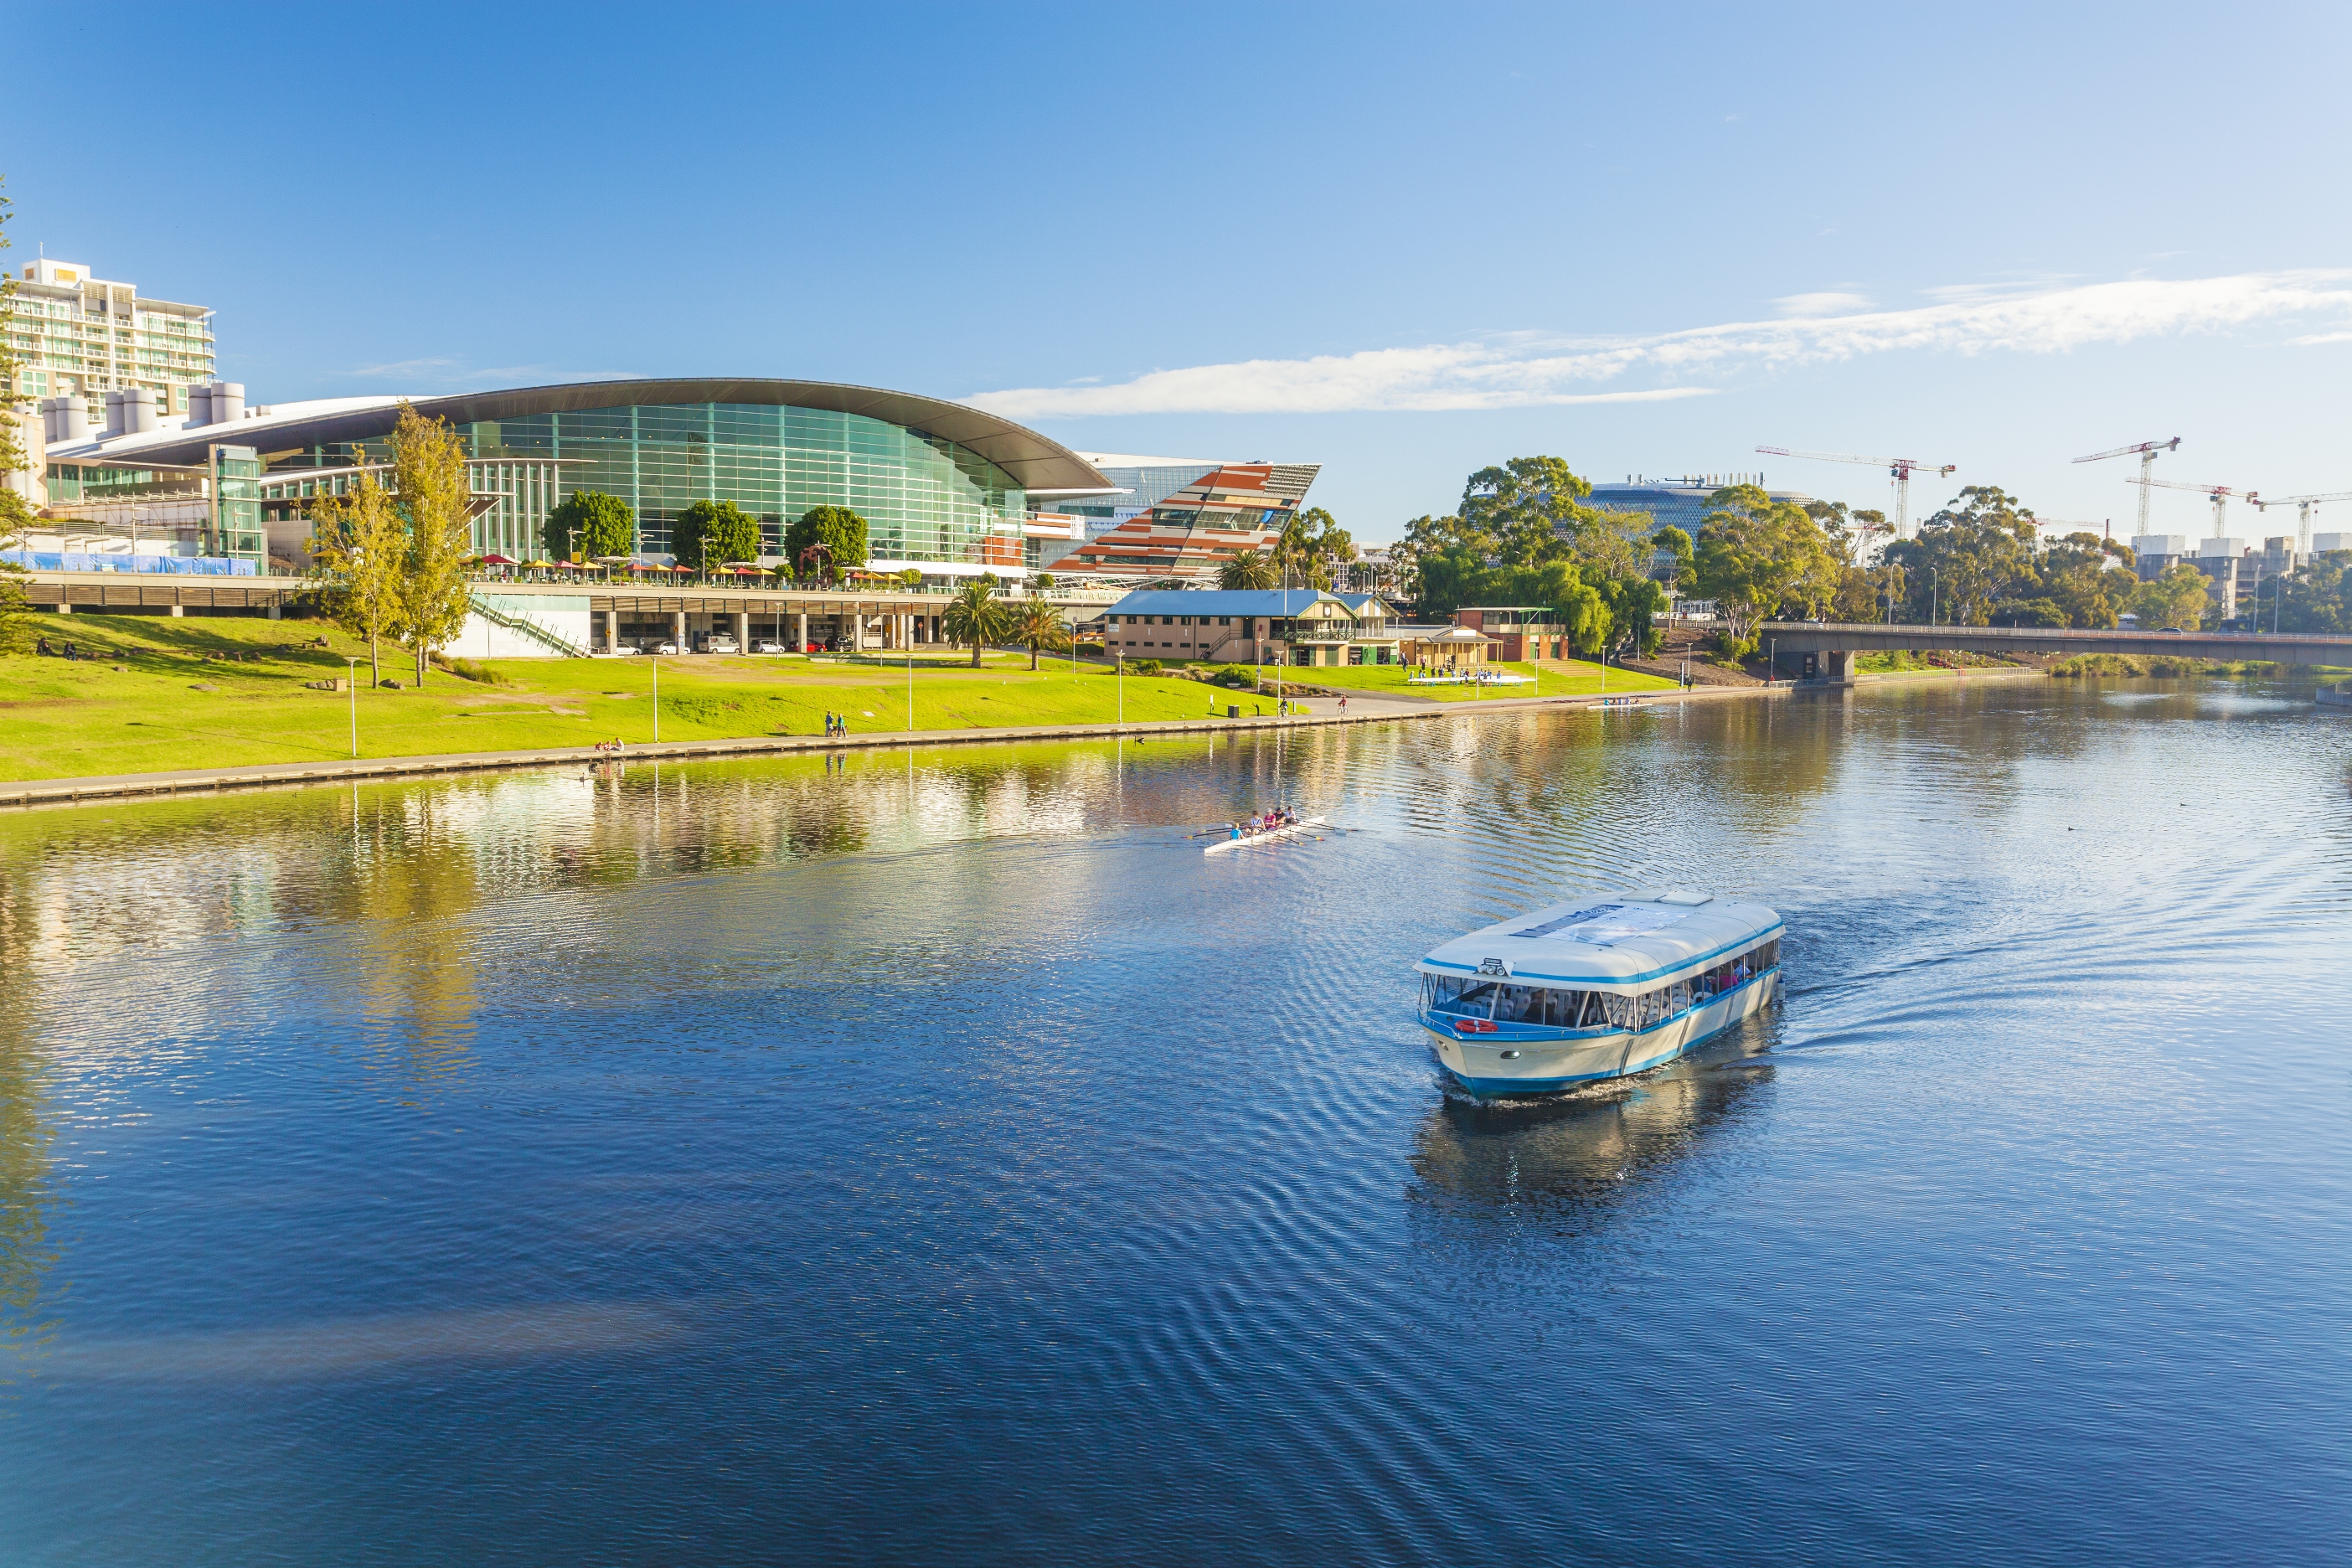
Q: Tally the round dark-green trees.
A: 3